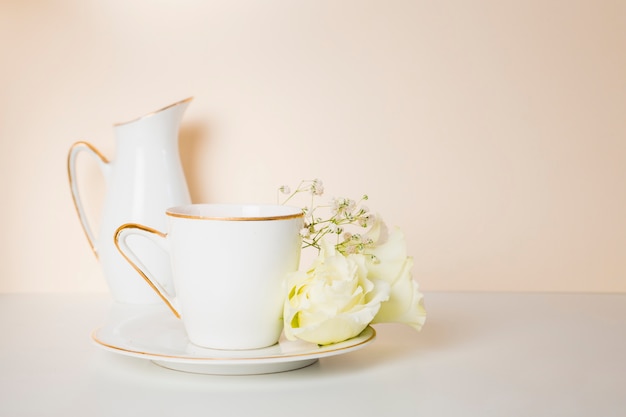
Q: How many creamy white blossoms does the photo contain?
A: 2